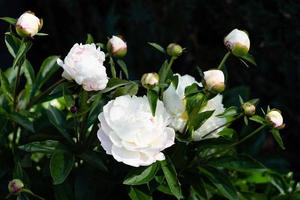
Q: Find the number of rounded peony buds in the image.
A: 9